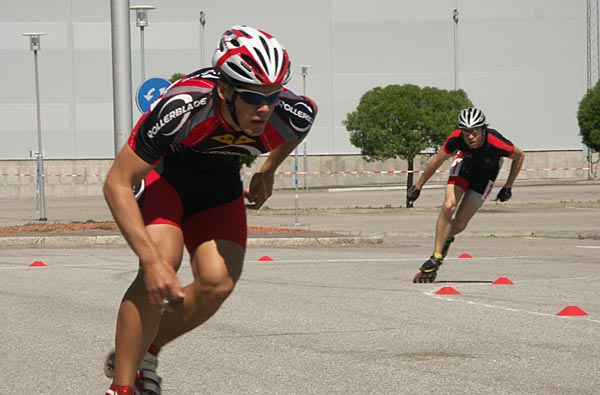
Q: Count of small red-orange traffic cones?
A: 6